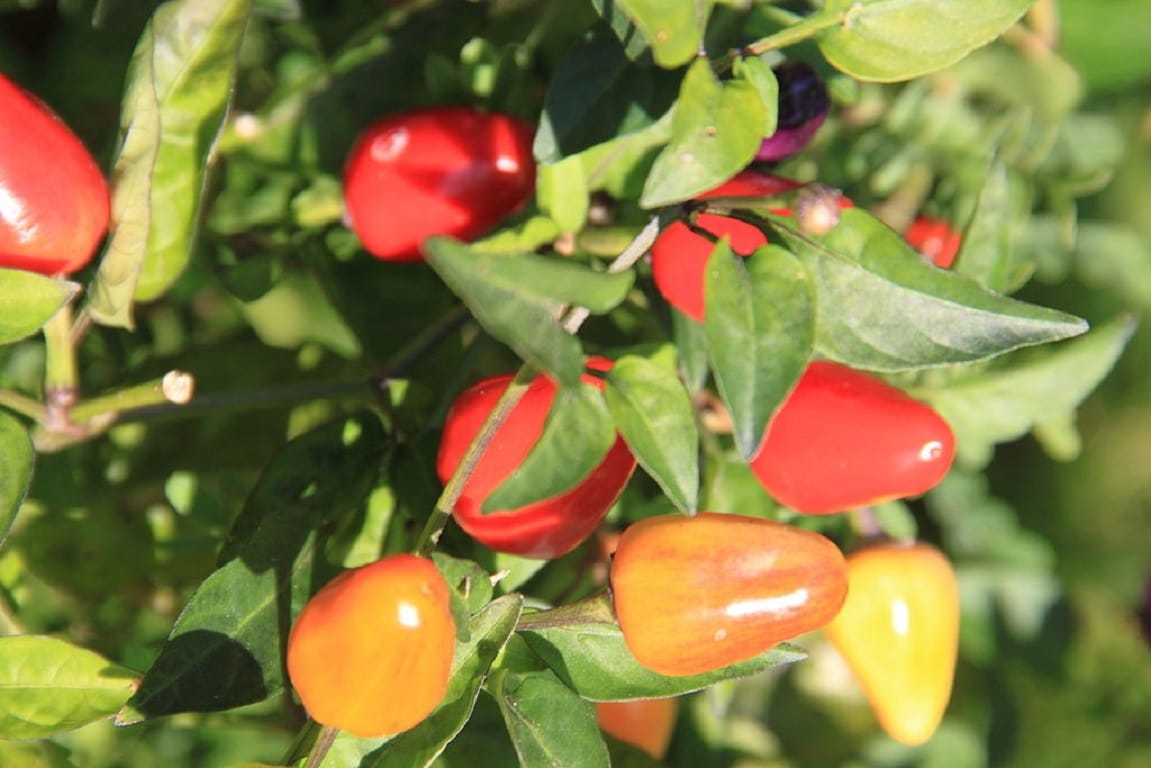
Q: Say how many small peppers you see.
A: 11